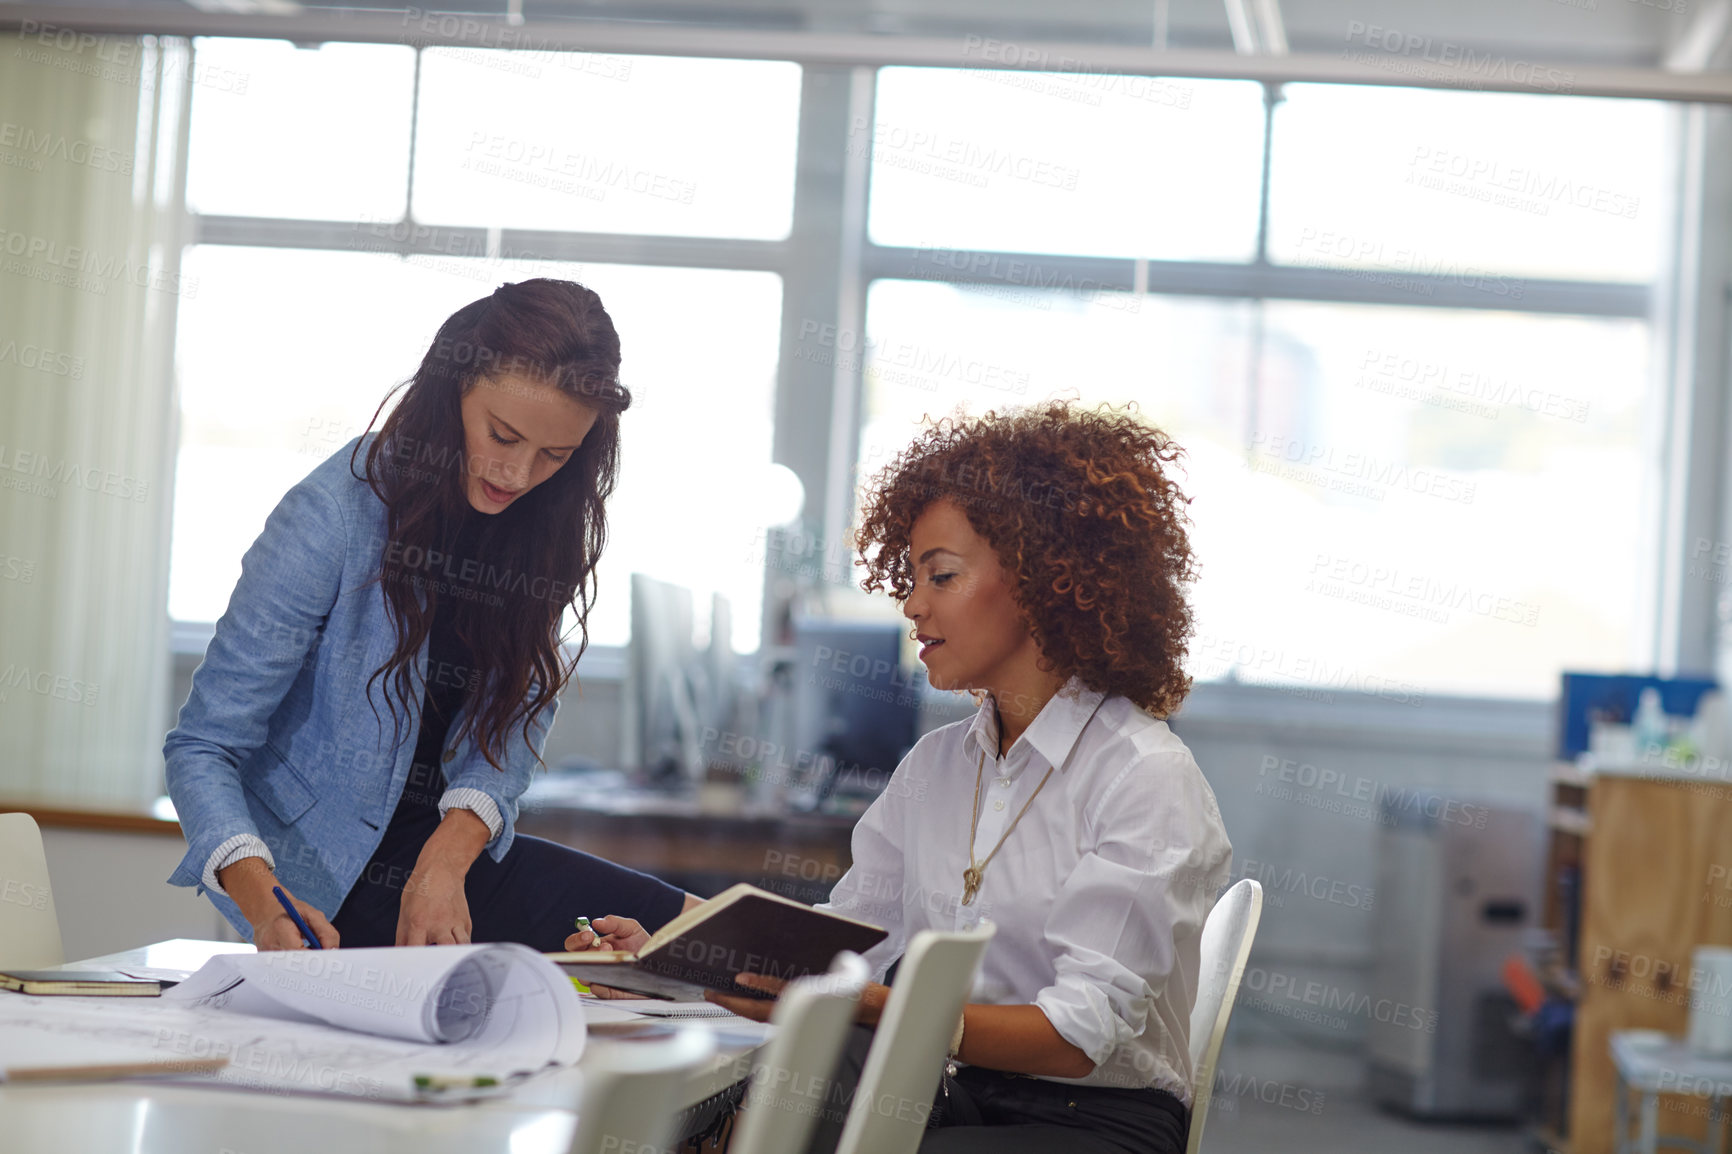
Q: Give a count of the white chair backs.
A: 5